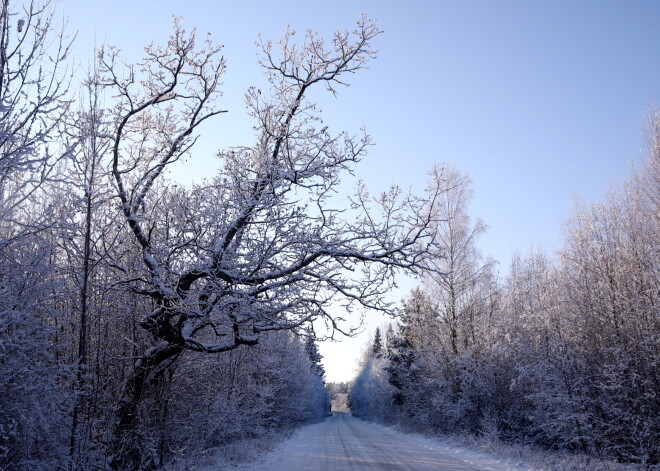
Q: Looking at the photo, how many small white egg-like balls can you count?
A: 0